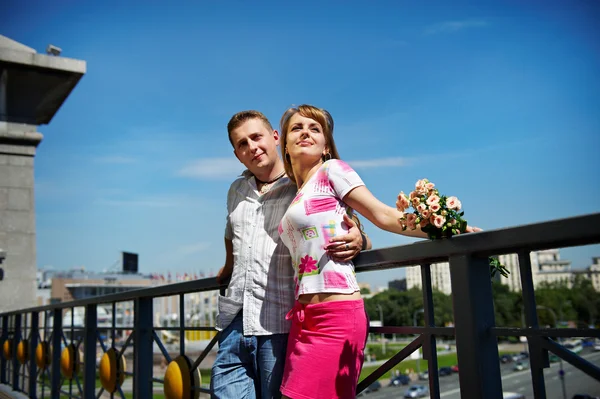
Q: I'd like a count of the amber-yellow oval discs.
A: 6